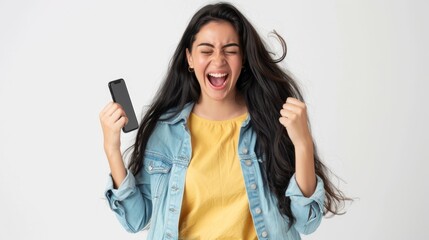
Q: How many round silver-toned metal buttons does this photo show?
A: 6